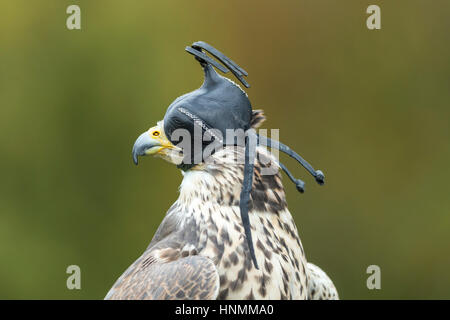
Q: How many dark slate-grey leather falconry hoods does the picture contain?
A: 1